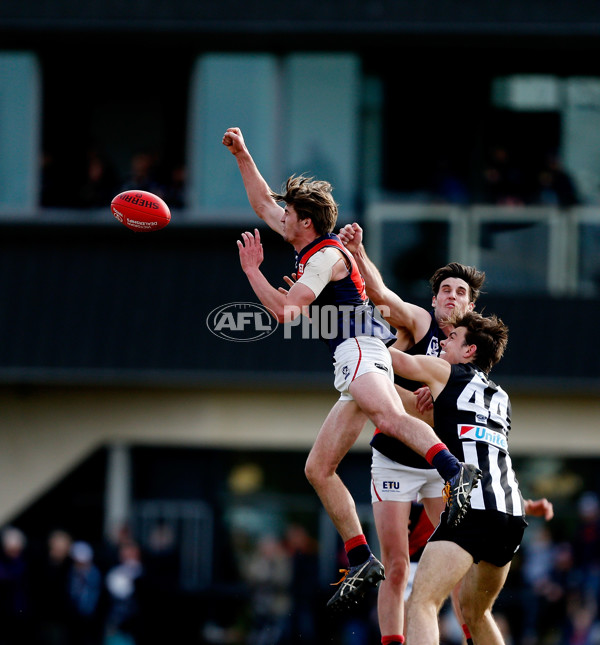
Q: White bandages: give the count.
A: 1